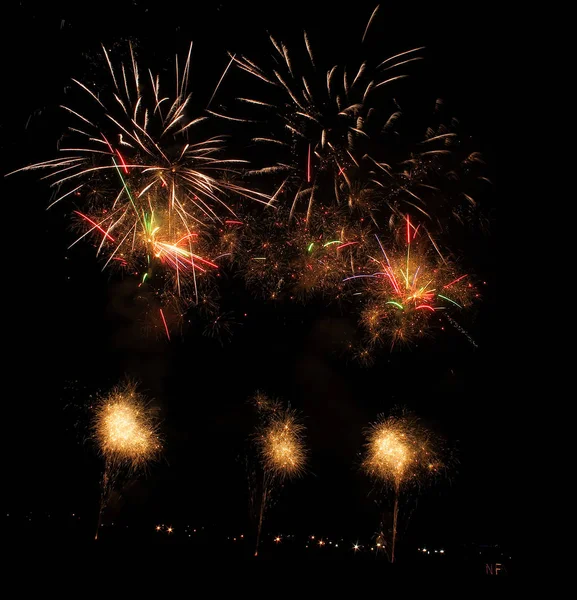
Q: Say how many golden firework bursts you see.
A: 3